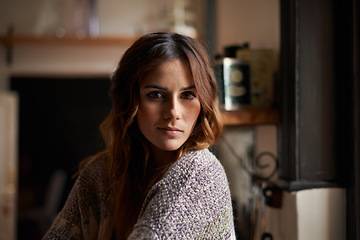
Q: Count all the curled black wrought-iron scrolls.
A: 1